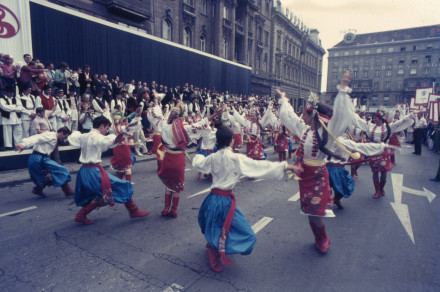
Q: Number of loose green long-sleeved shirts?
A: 0